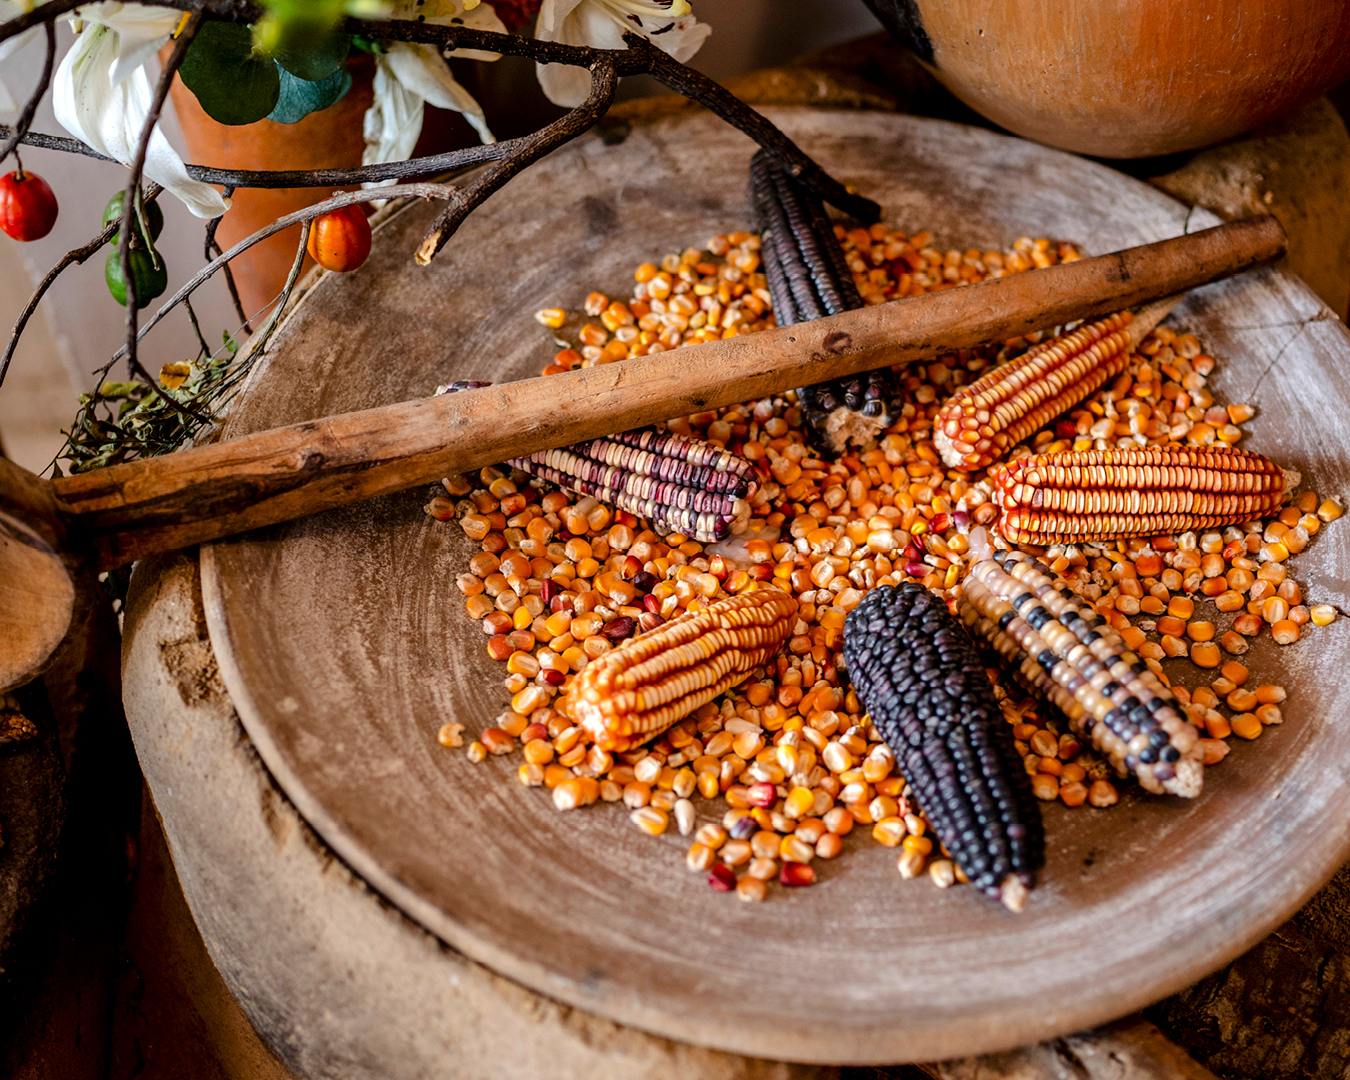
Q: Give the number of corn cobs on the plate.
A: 7